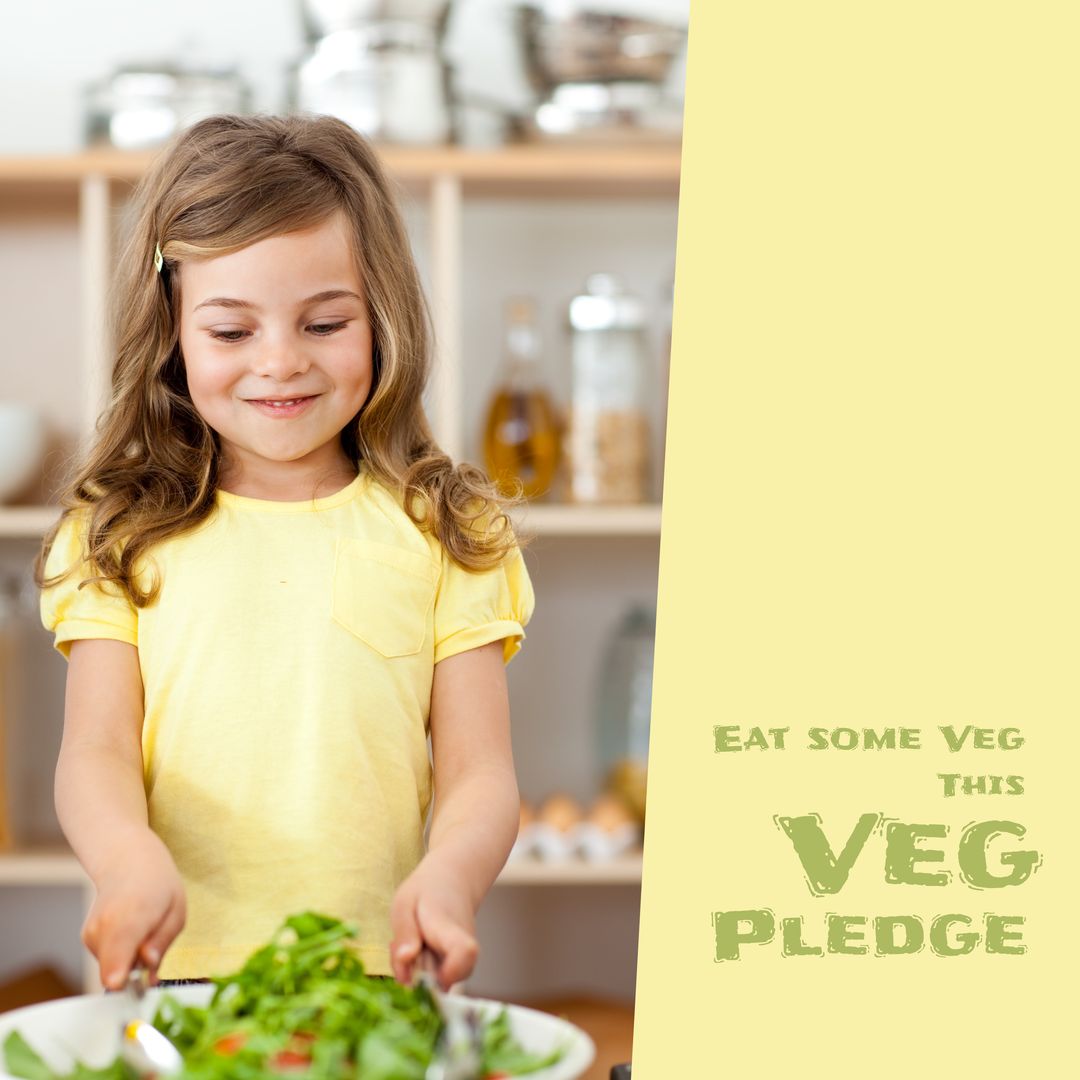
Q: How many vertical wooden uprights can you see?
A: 2